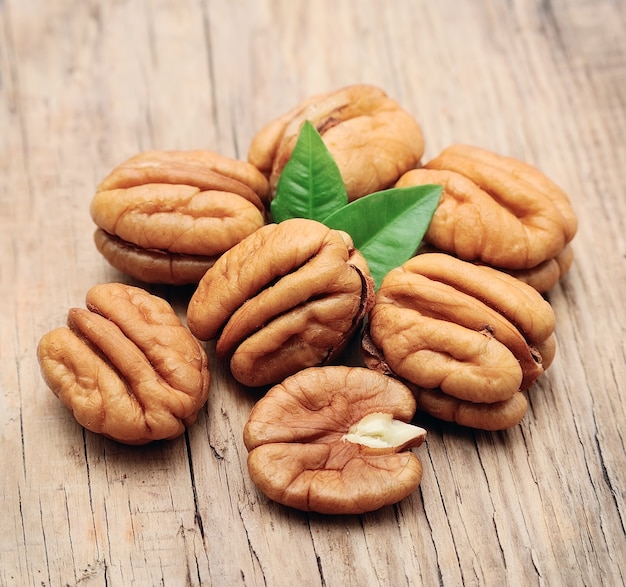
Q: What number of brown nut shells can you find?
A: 7